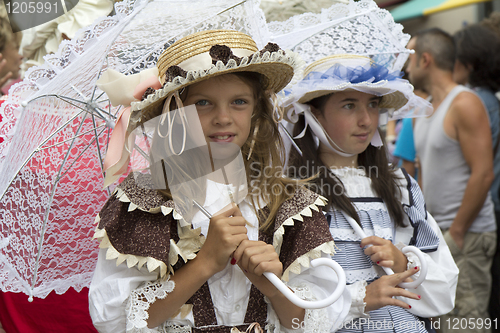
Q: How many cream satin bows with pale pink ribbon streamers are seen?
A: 1